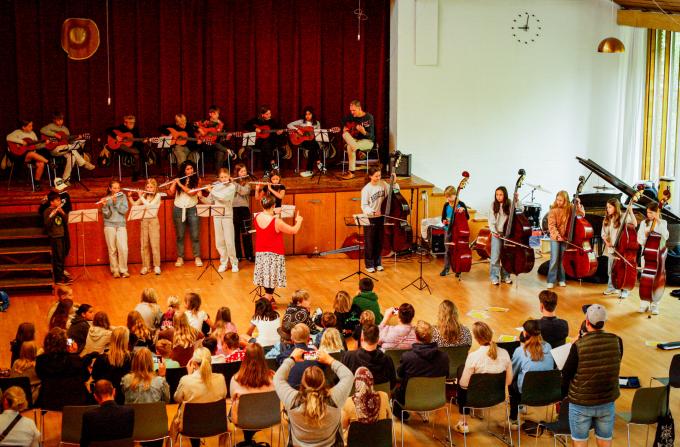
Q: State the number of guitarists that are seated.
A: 8